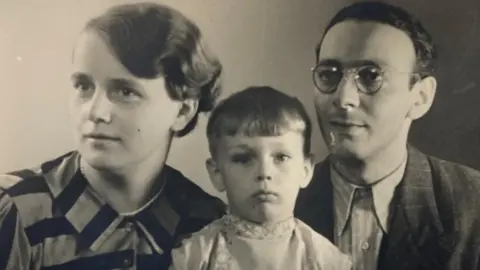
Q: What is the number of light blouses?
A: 1